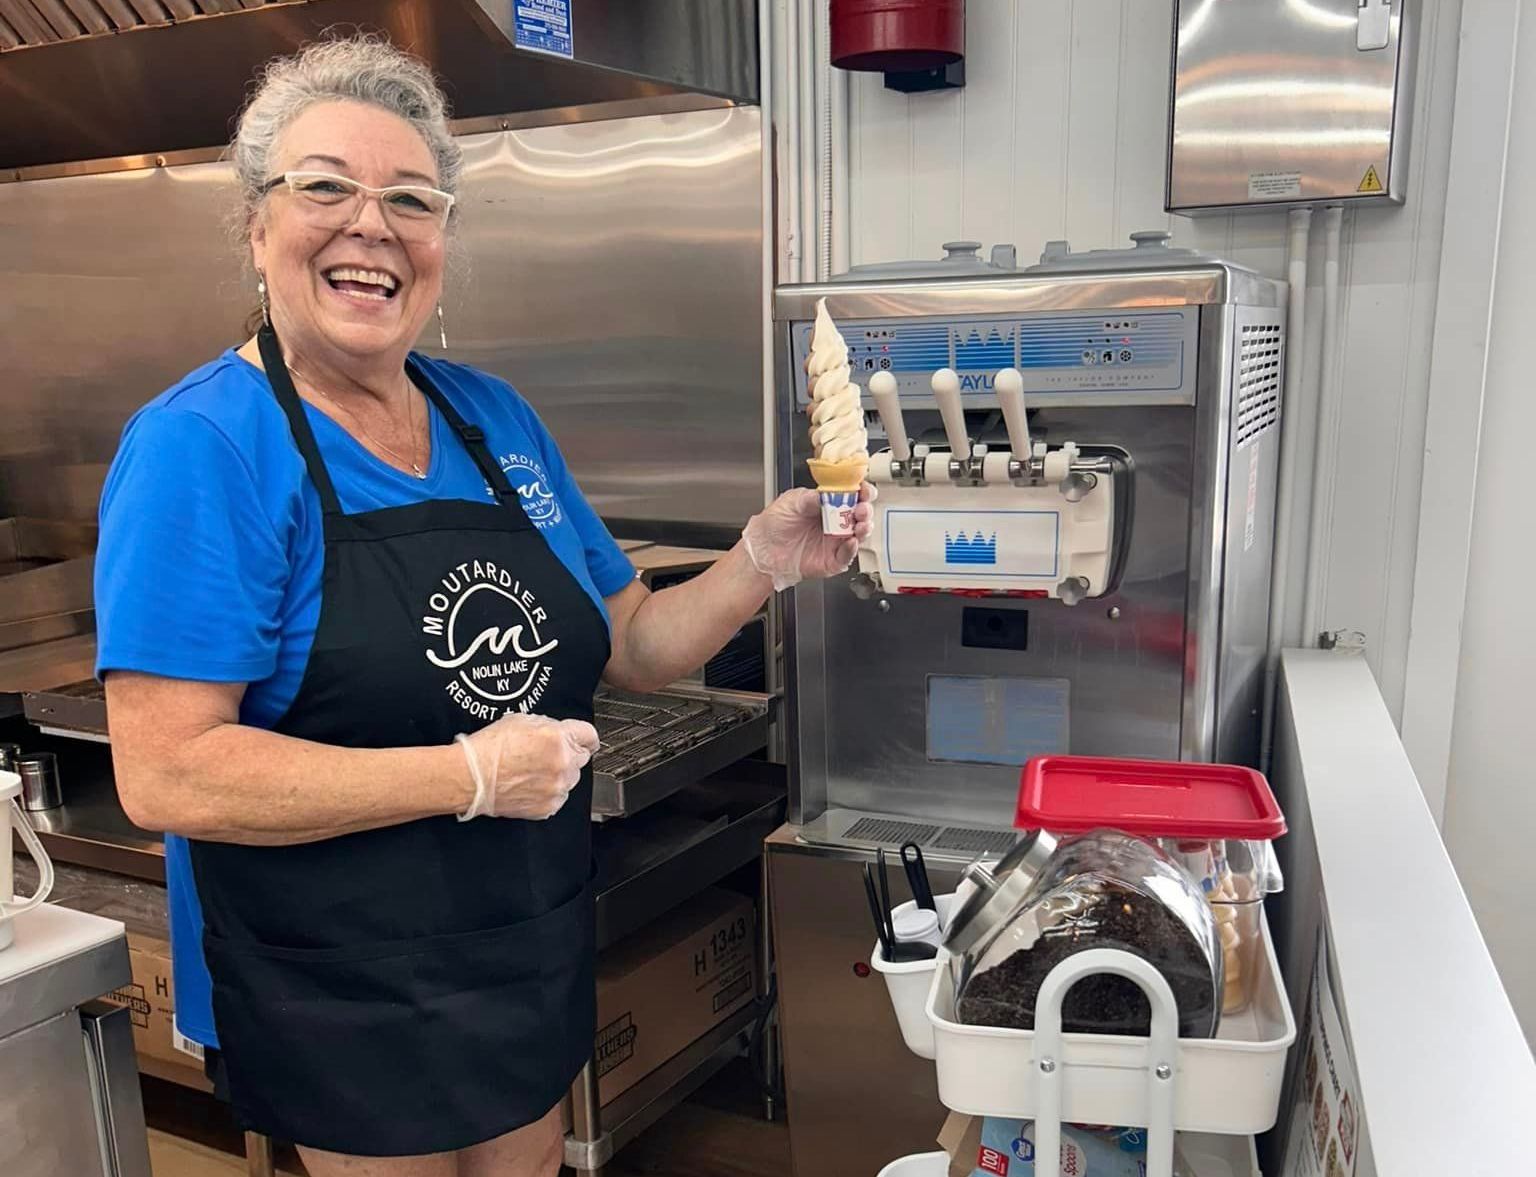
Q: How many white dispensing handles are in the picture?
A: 3